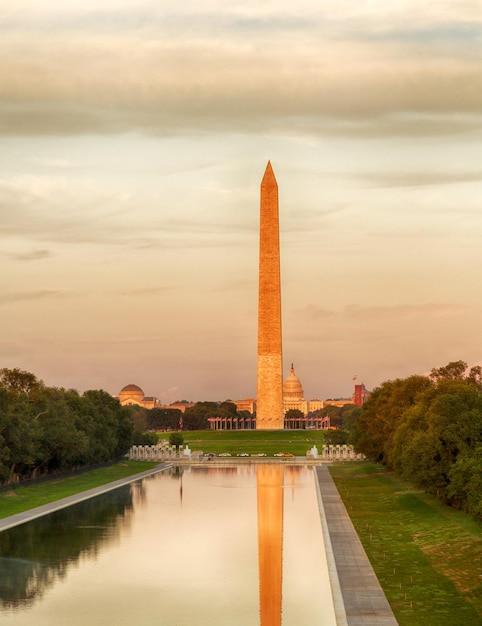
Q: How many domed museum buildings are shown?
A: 1